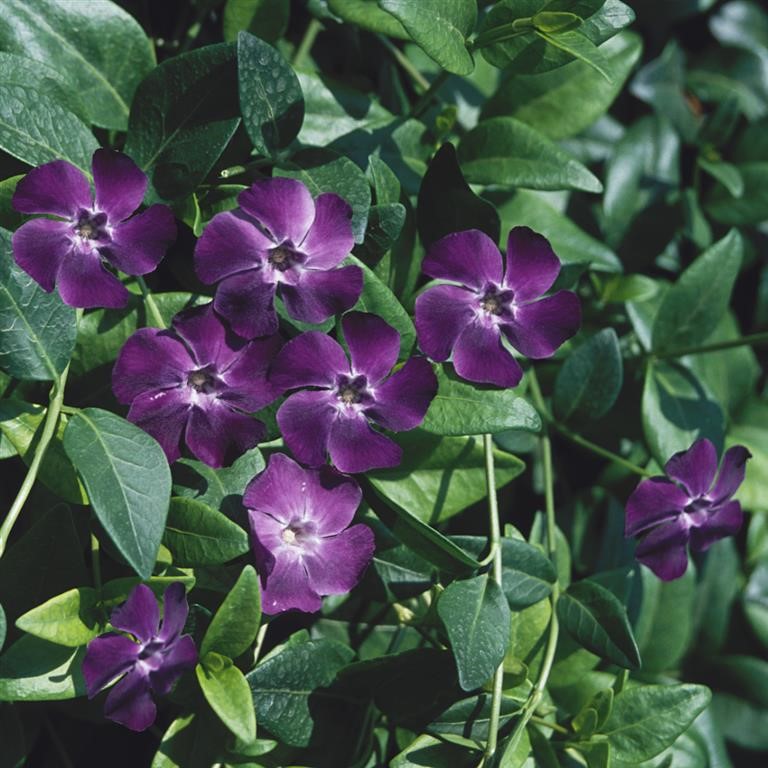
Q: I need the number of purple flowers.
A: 8